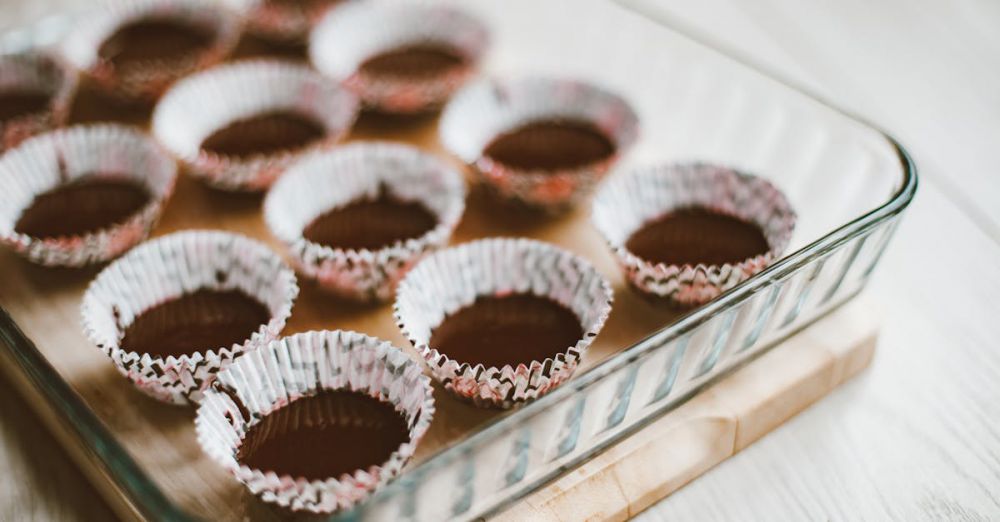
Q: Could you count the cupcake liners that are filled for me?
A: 12